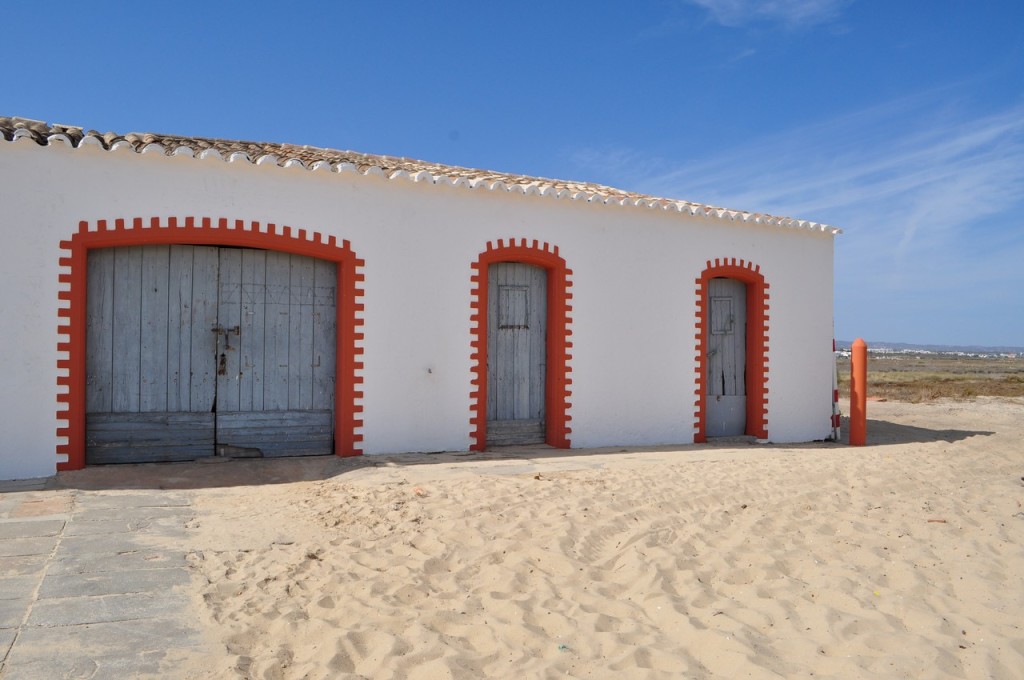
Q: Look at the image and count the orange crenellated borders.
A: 3